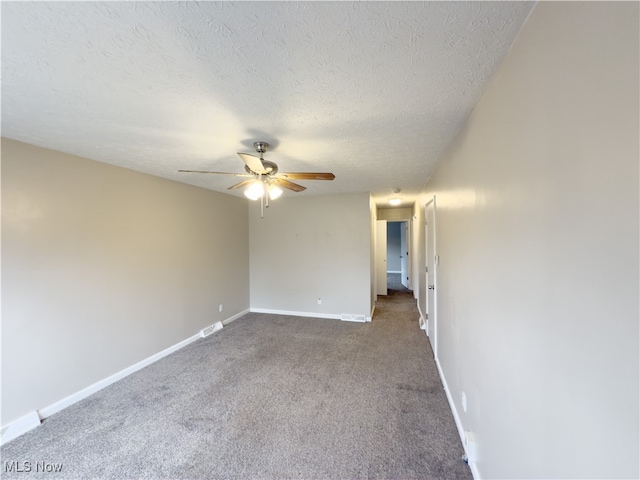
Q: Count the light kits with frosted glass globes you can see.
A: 1